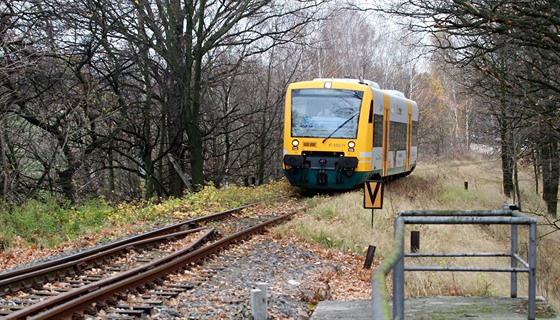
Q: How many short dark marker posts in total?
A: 3